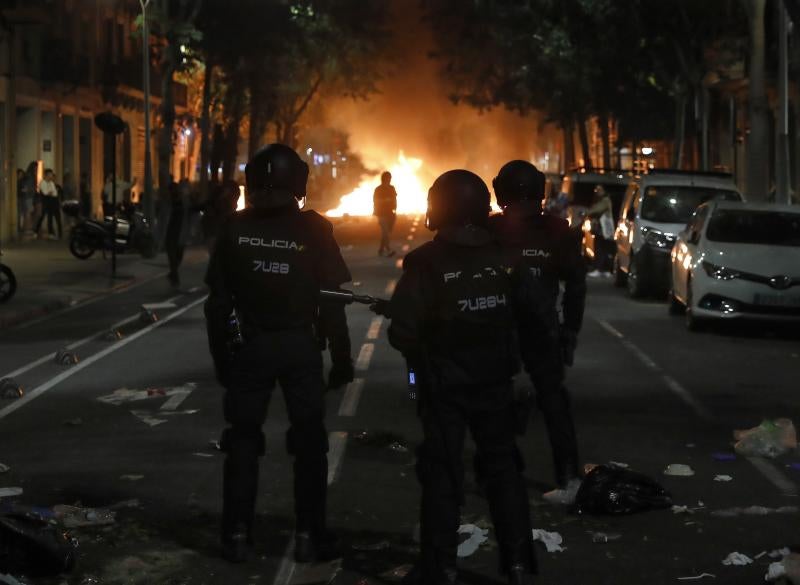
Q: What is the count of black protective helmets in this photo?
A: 3